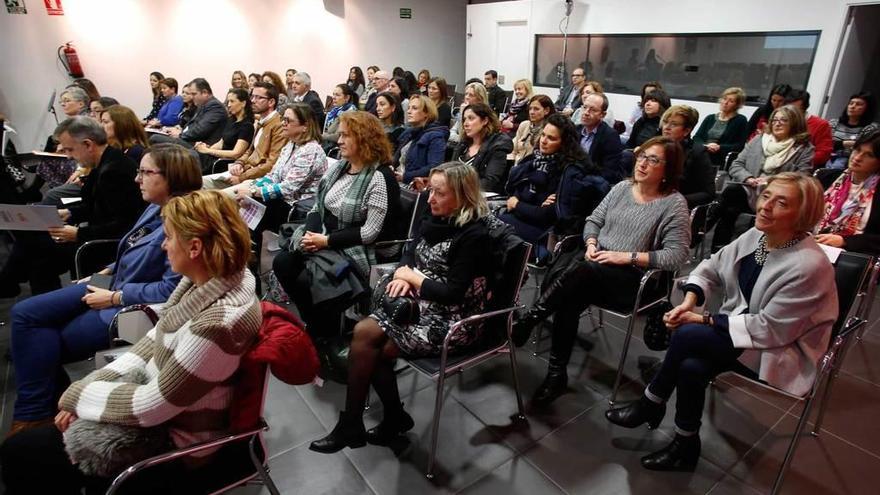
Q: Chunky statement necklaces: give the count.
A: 1